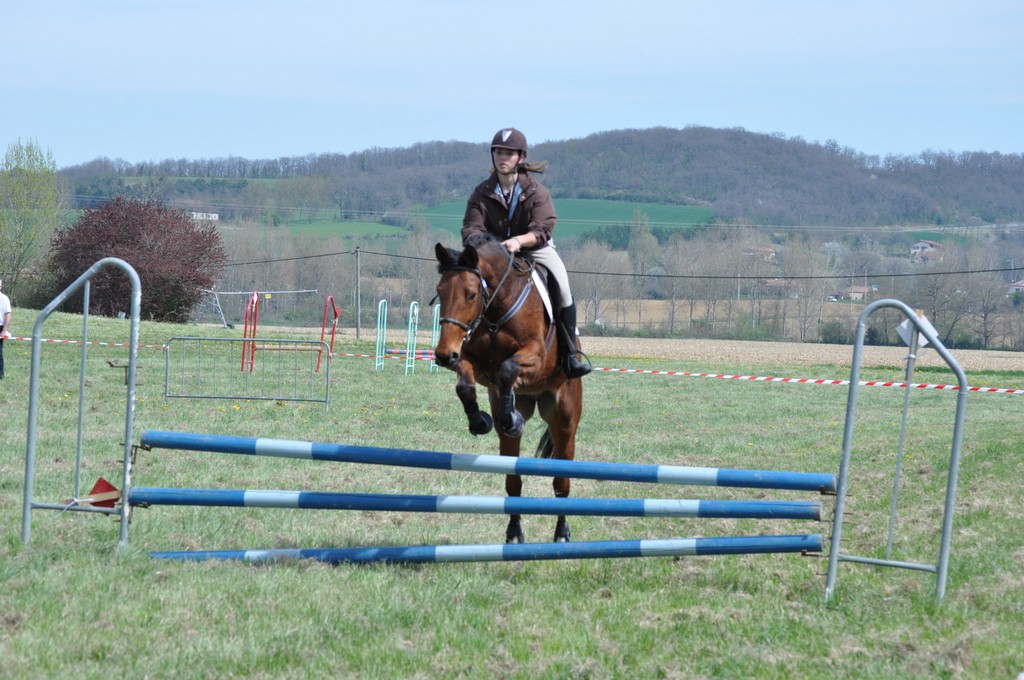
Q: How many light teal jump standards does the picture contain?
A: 3